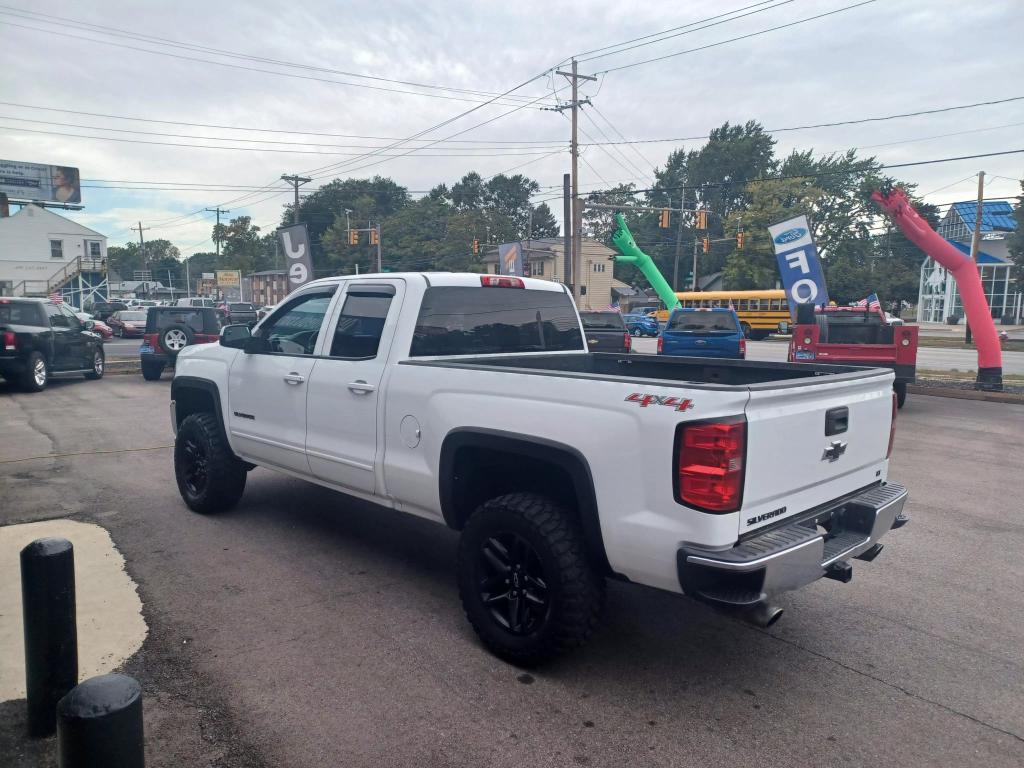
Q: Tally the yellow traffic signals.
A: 7